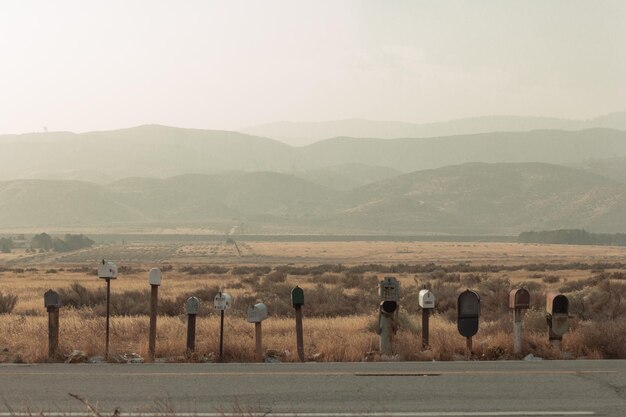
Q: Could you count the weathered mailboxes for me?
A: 12